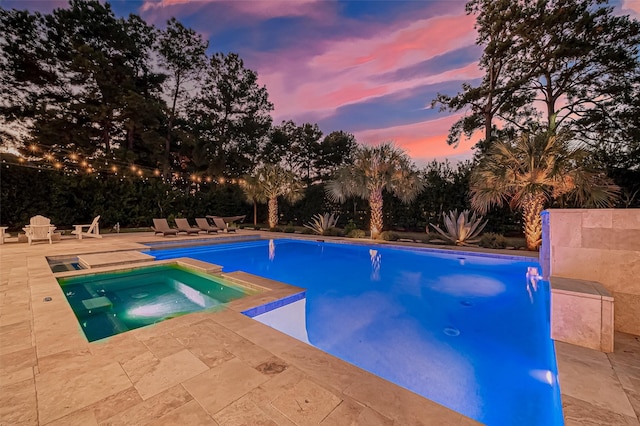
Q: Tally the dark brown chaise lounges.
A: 4